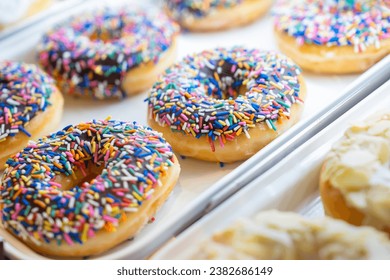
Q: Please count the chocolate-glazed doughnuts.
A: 5